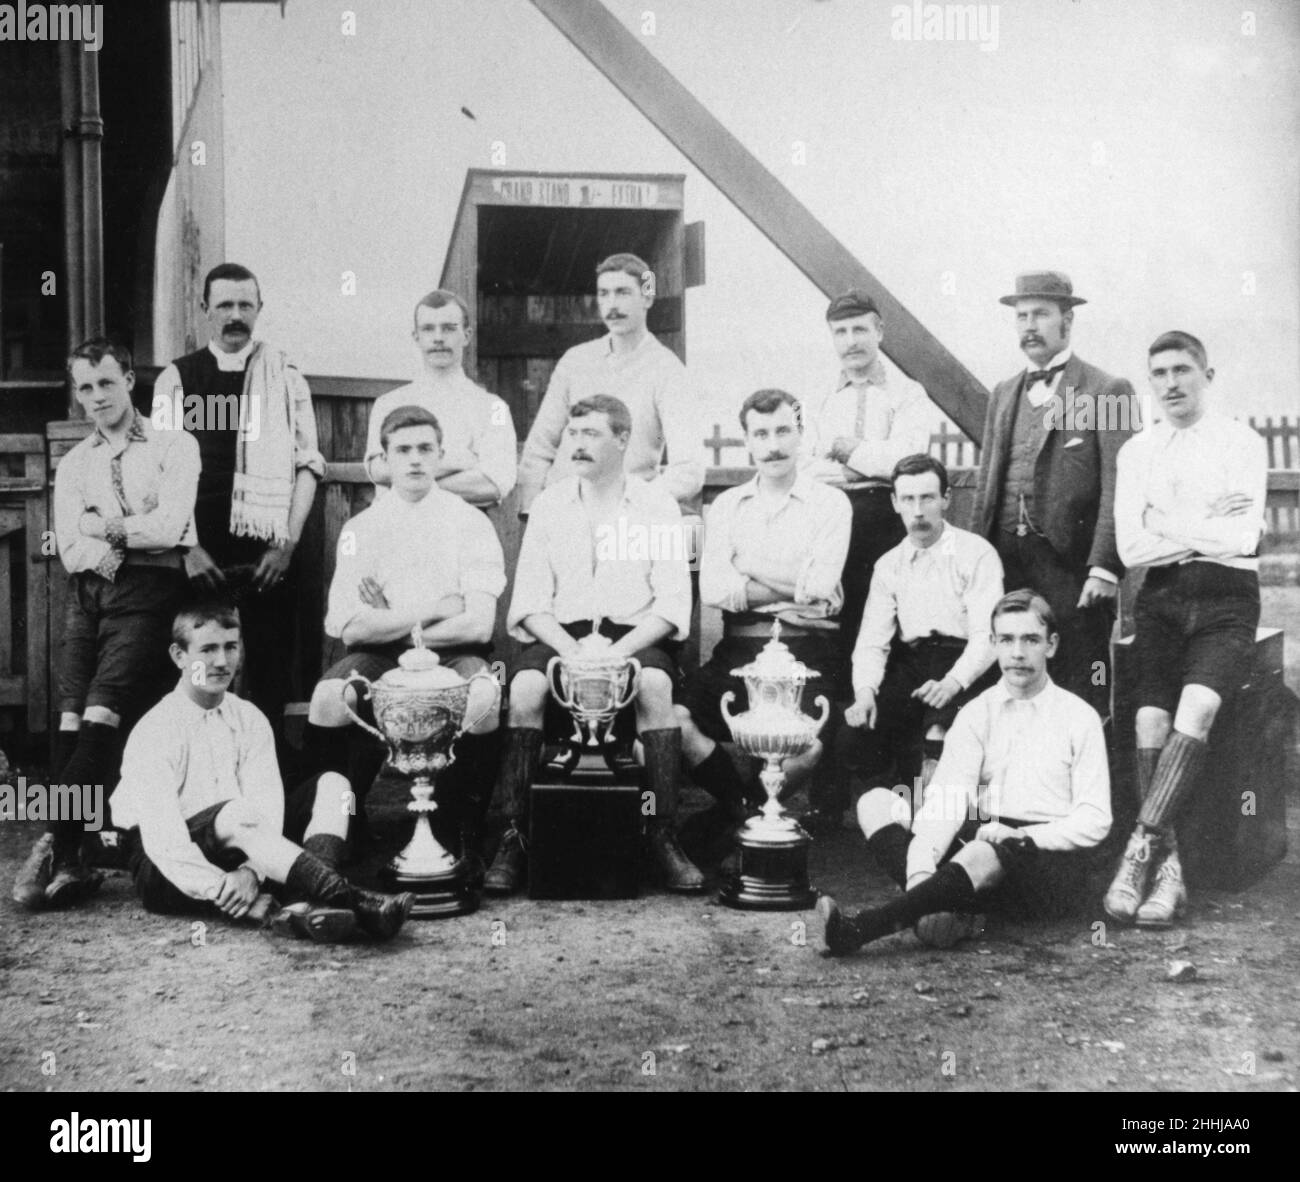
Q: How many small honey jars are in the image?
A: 0